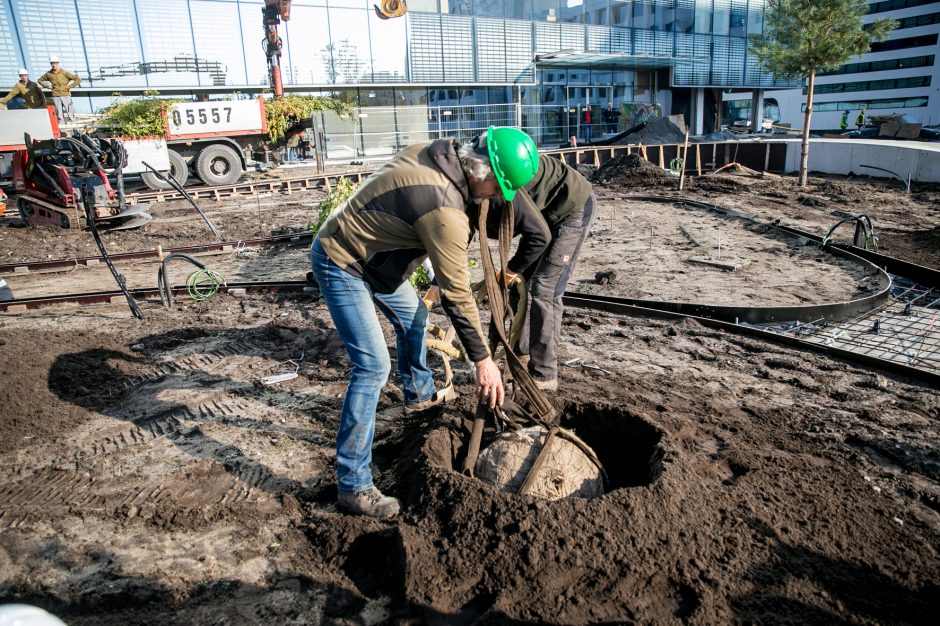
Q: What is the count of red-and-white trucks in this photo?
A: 1